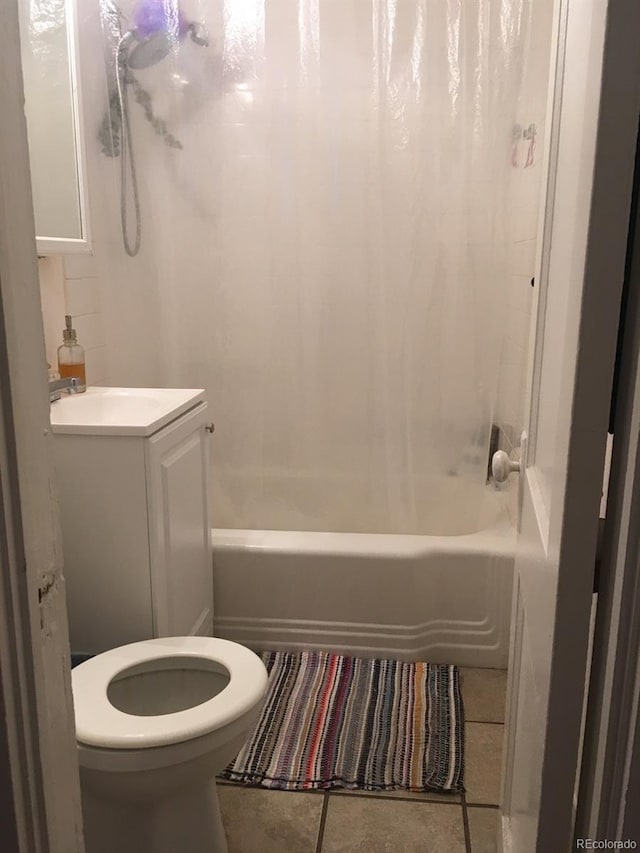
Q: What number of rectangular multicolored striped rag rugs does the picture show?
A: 1